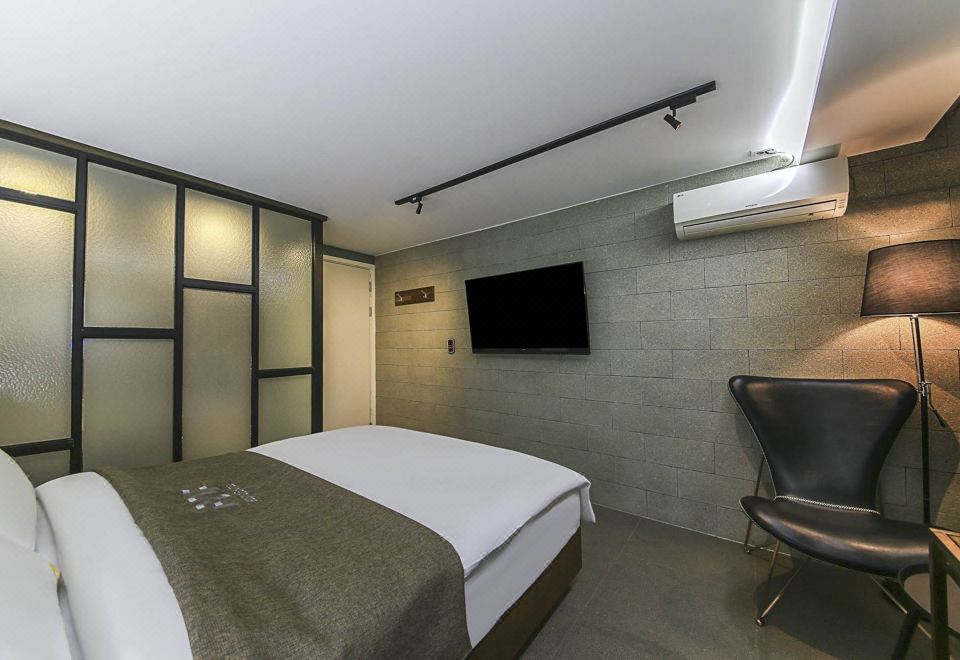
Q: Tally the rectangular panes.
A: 9